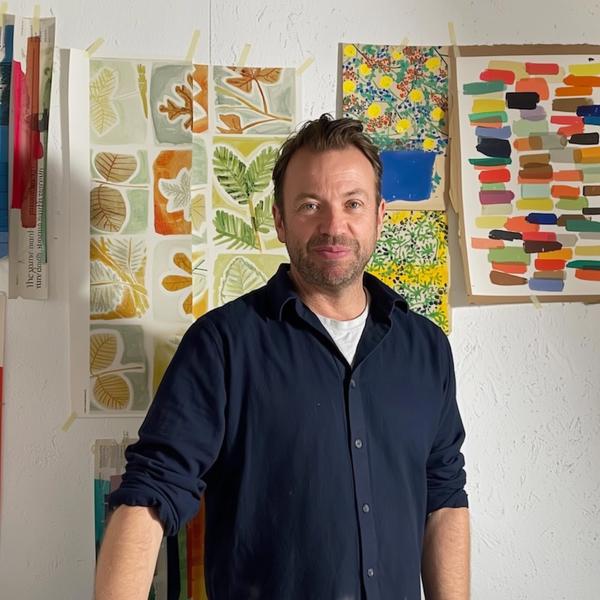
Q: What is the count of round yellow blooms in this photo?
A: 11